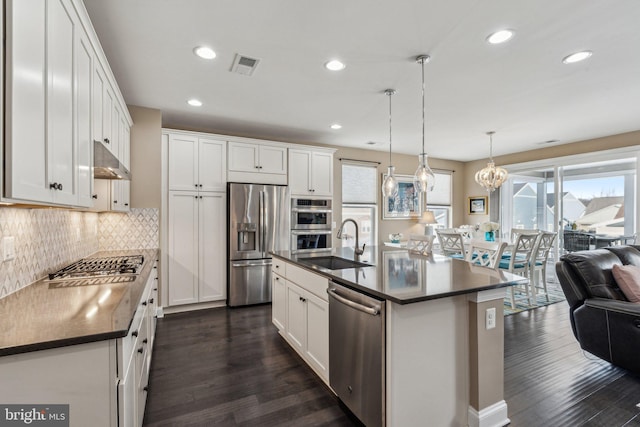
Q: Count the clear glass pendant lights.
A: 2